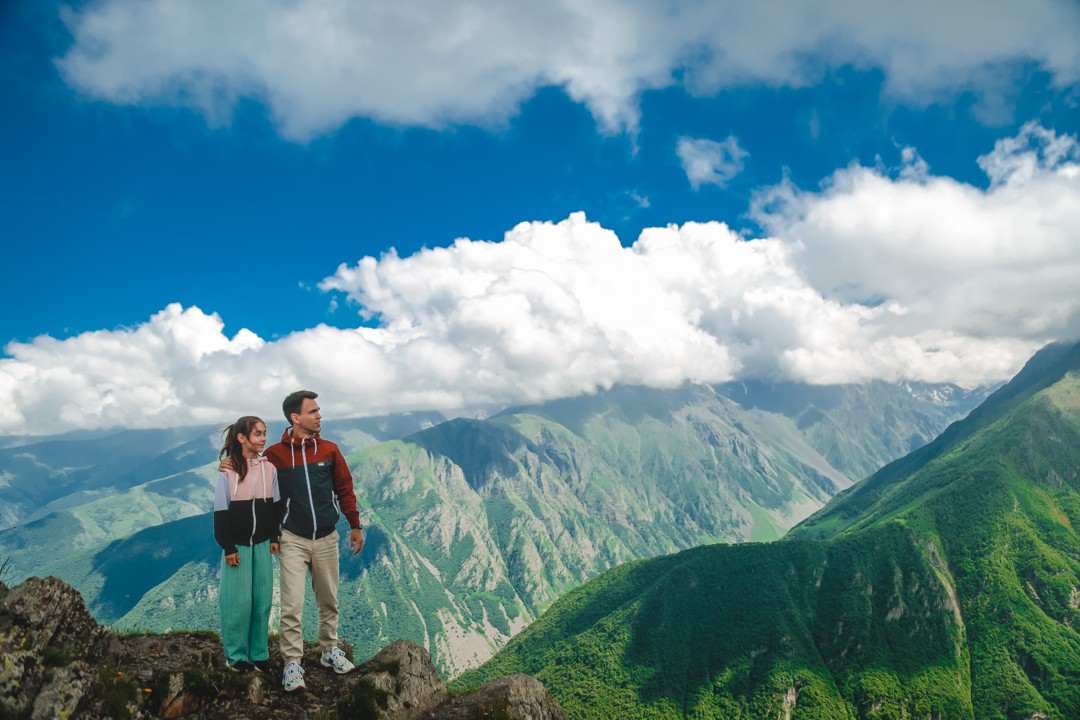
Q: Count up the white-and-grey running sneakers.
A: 2